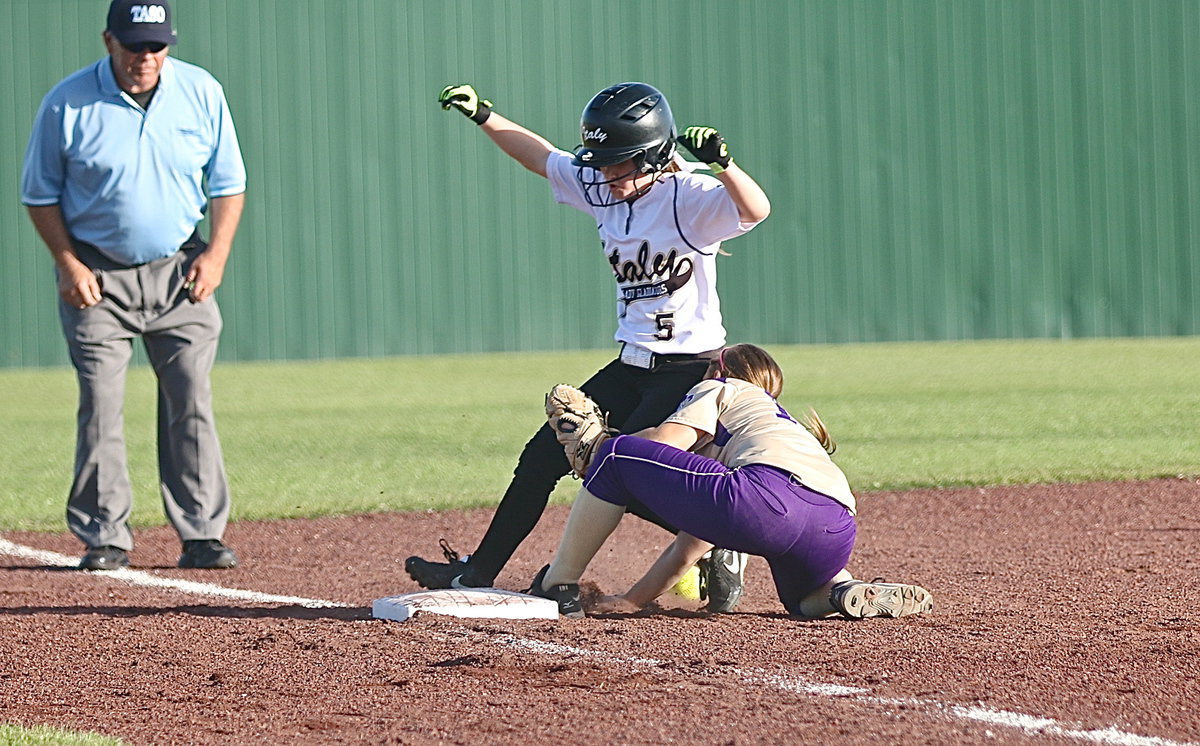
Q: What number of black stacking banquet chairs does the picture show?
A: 0